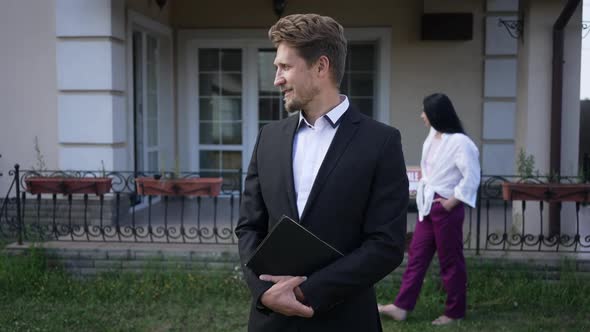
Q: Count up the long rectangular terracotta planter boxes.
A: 3